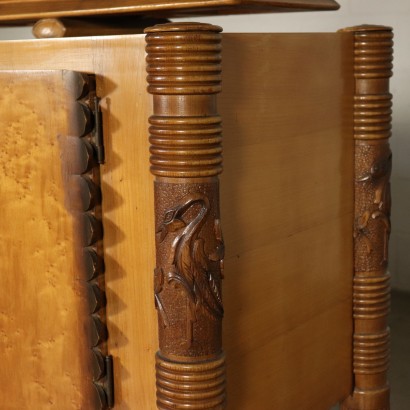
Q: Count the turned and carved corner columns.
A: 2